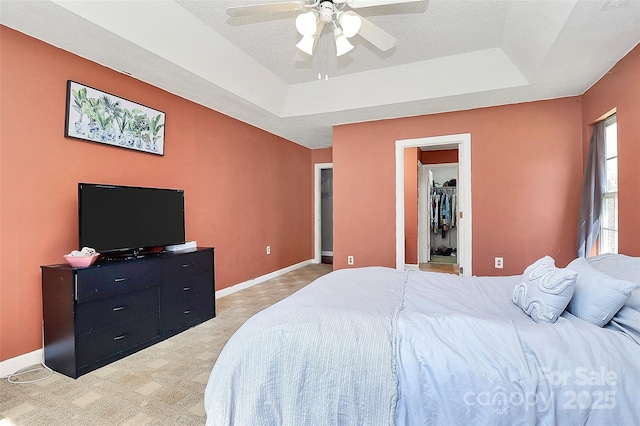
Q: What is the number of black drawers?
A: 6